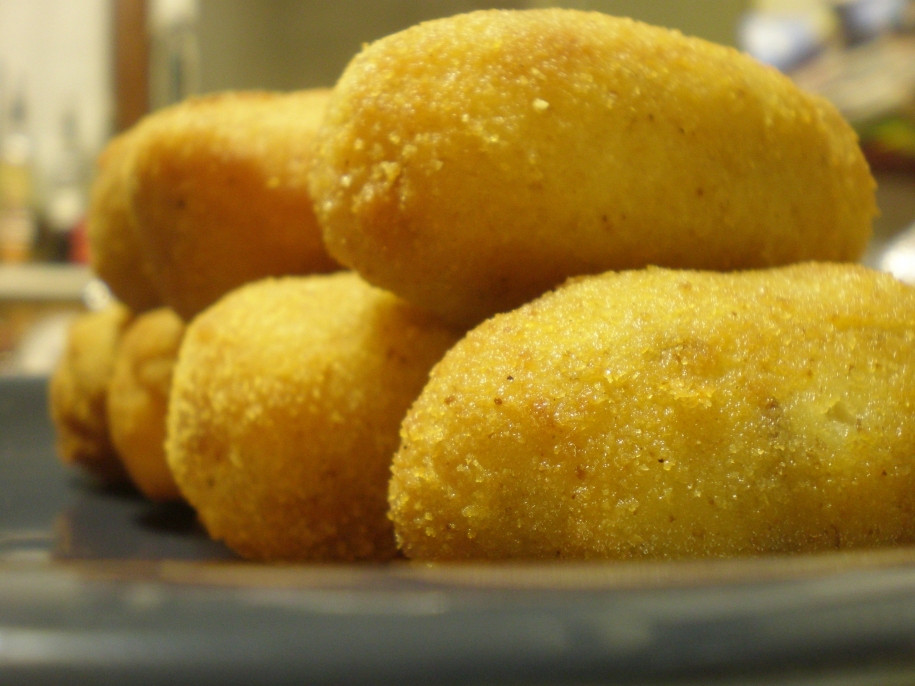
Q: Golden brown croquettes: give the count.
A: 7